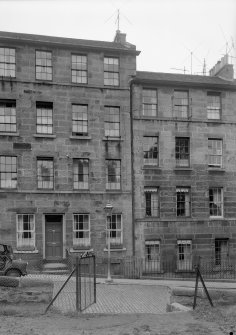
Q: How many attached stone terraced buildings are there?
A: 2